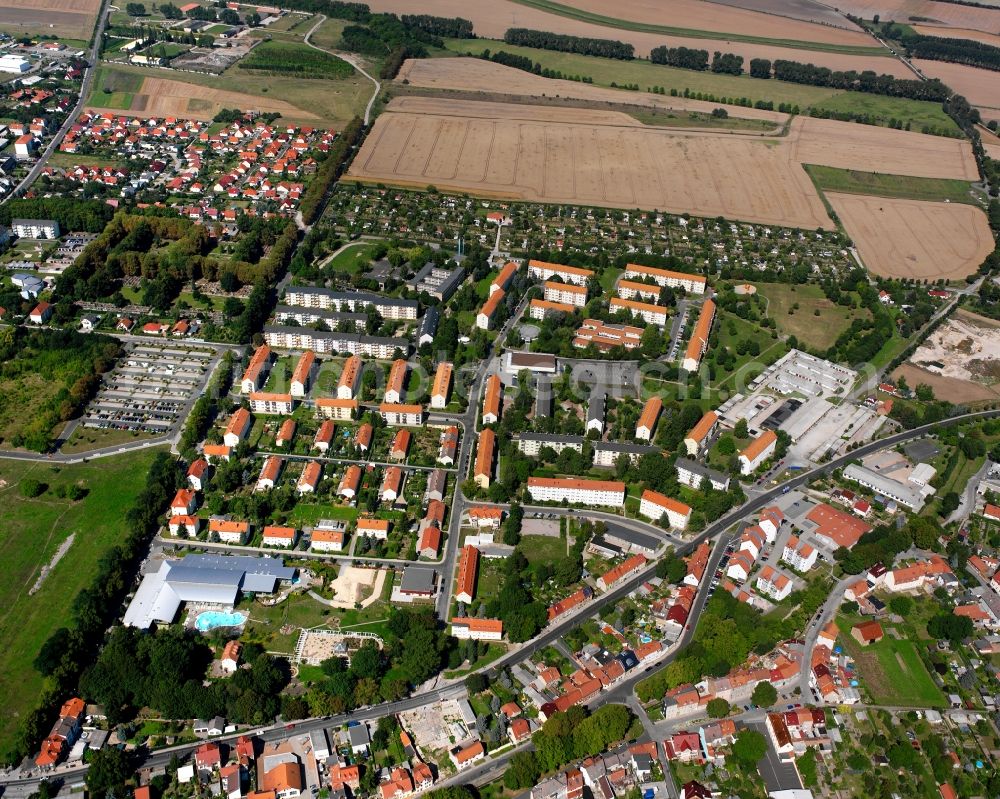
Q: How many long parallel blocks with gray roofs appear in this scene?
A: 3